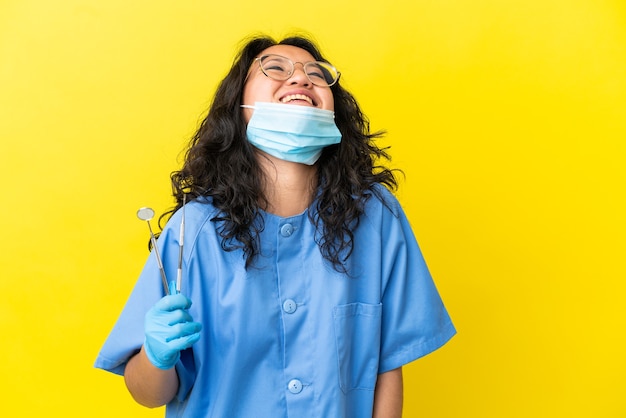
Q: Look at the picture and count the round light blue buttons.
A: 3